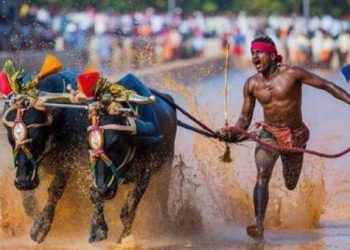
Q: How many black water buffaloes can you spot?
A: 2